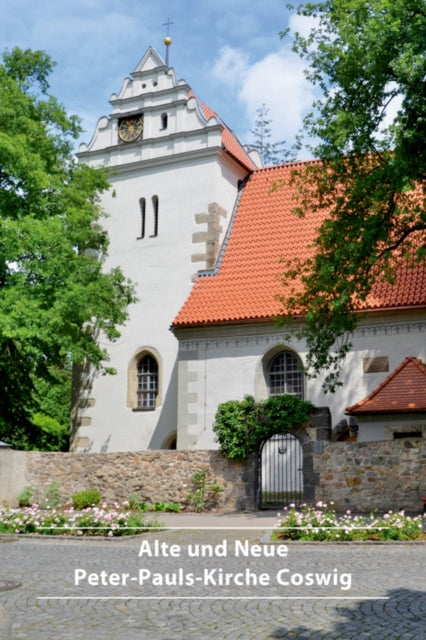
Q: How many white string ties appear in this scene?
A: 0